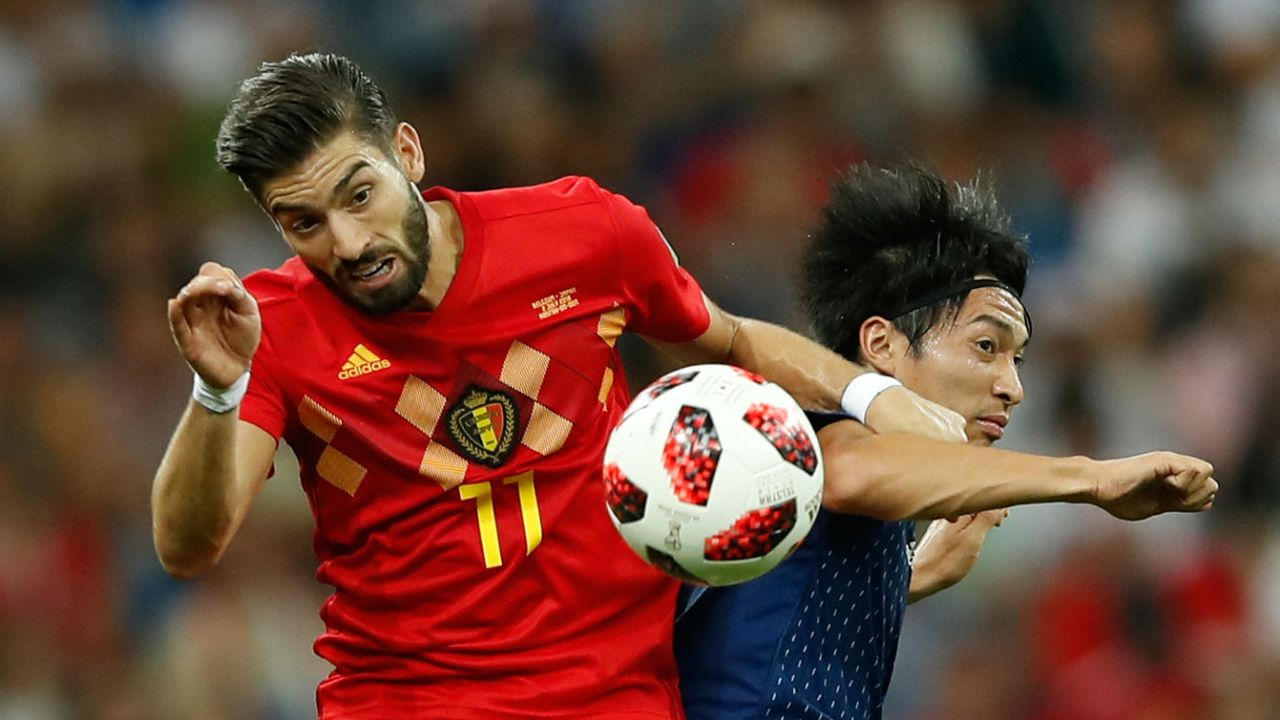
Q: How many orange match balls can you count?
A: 0